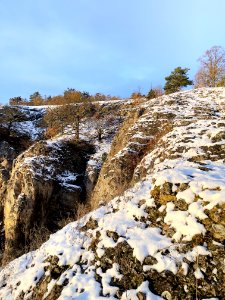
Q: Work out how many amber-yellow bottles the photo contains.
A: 0